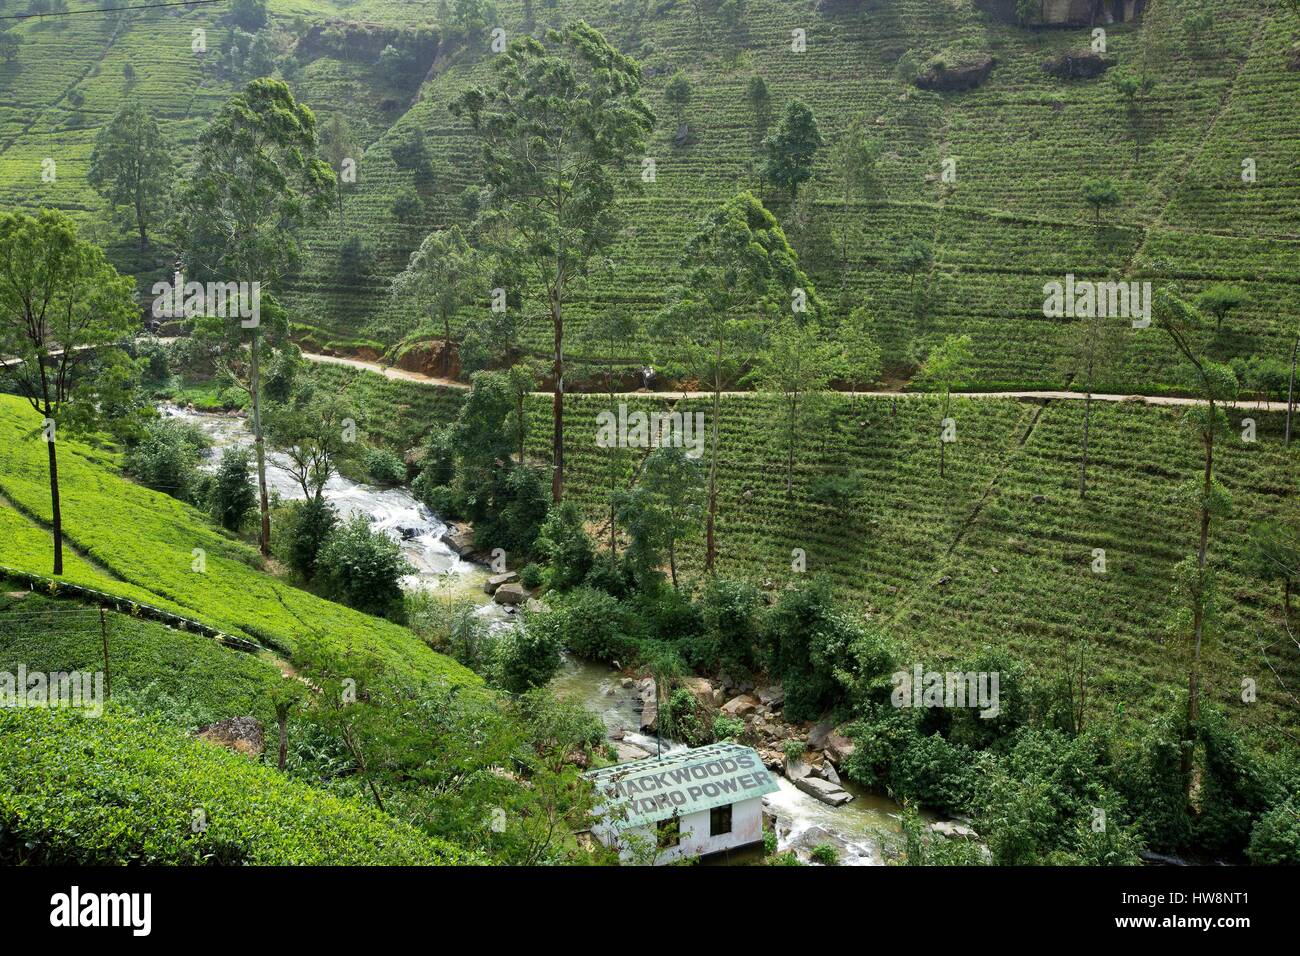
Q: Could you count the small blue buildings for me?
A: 1